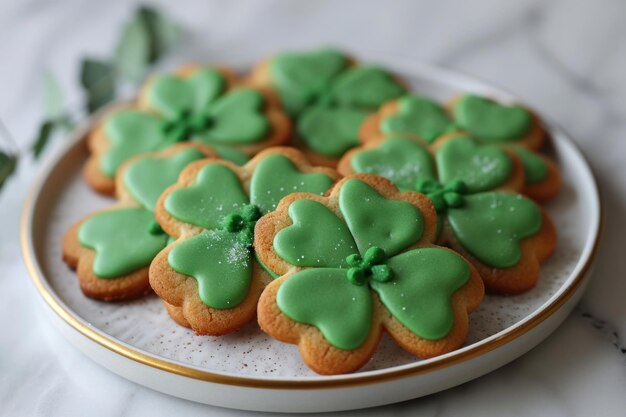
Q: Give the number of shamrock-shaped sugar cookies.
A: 7